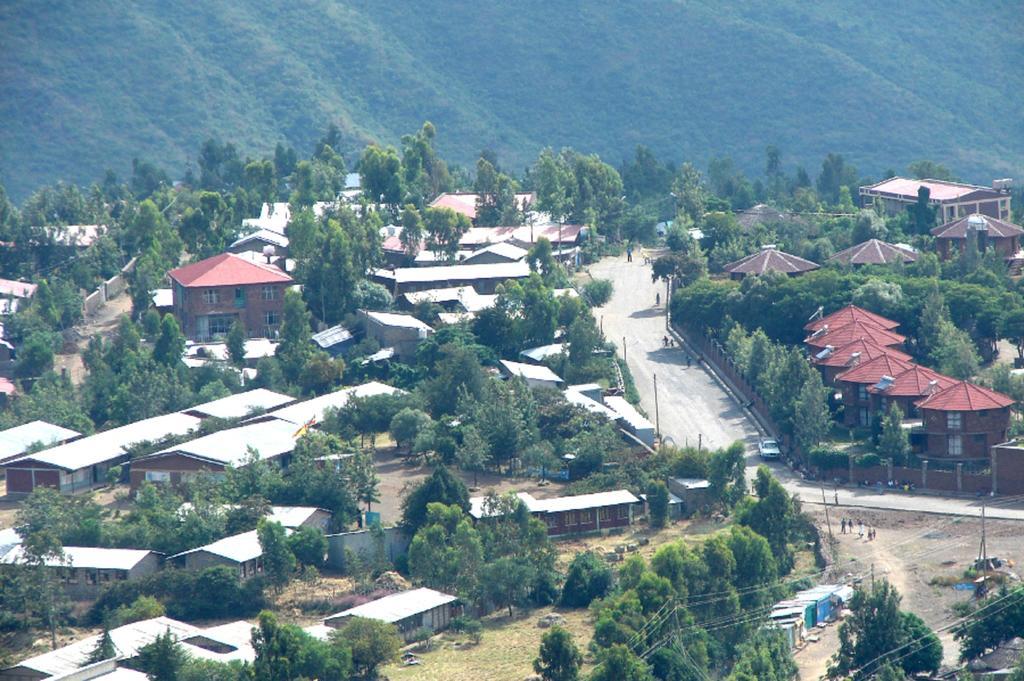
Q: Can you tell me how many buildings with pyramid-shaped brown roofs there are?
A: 3